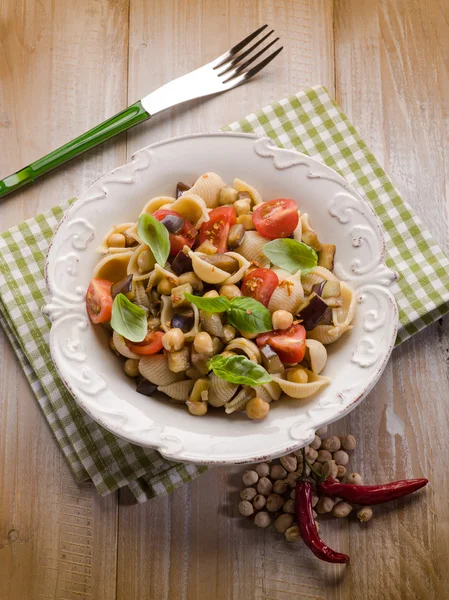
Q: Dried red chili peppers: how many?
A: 2